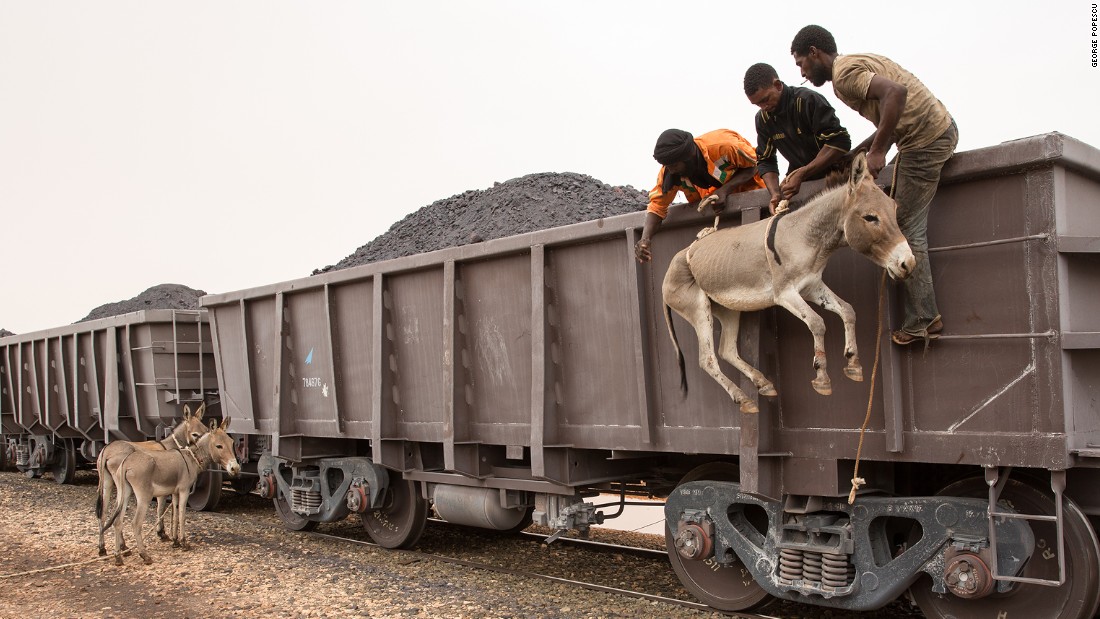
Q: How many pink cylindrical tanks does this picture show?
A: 0